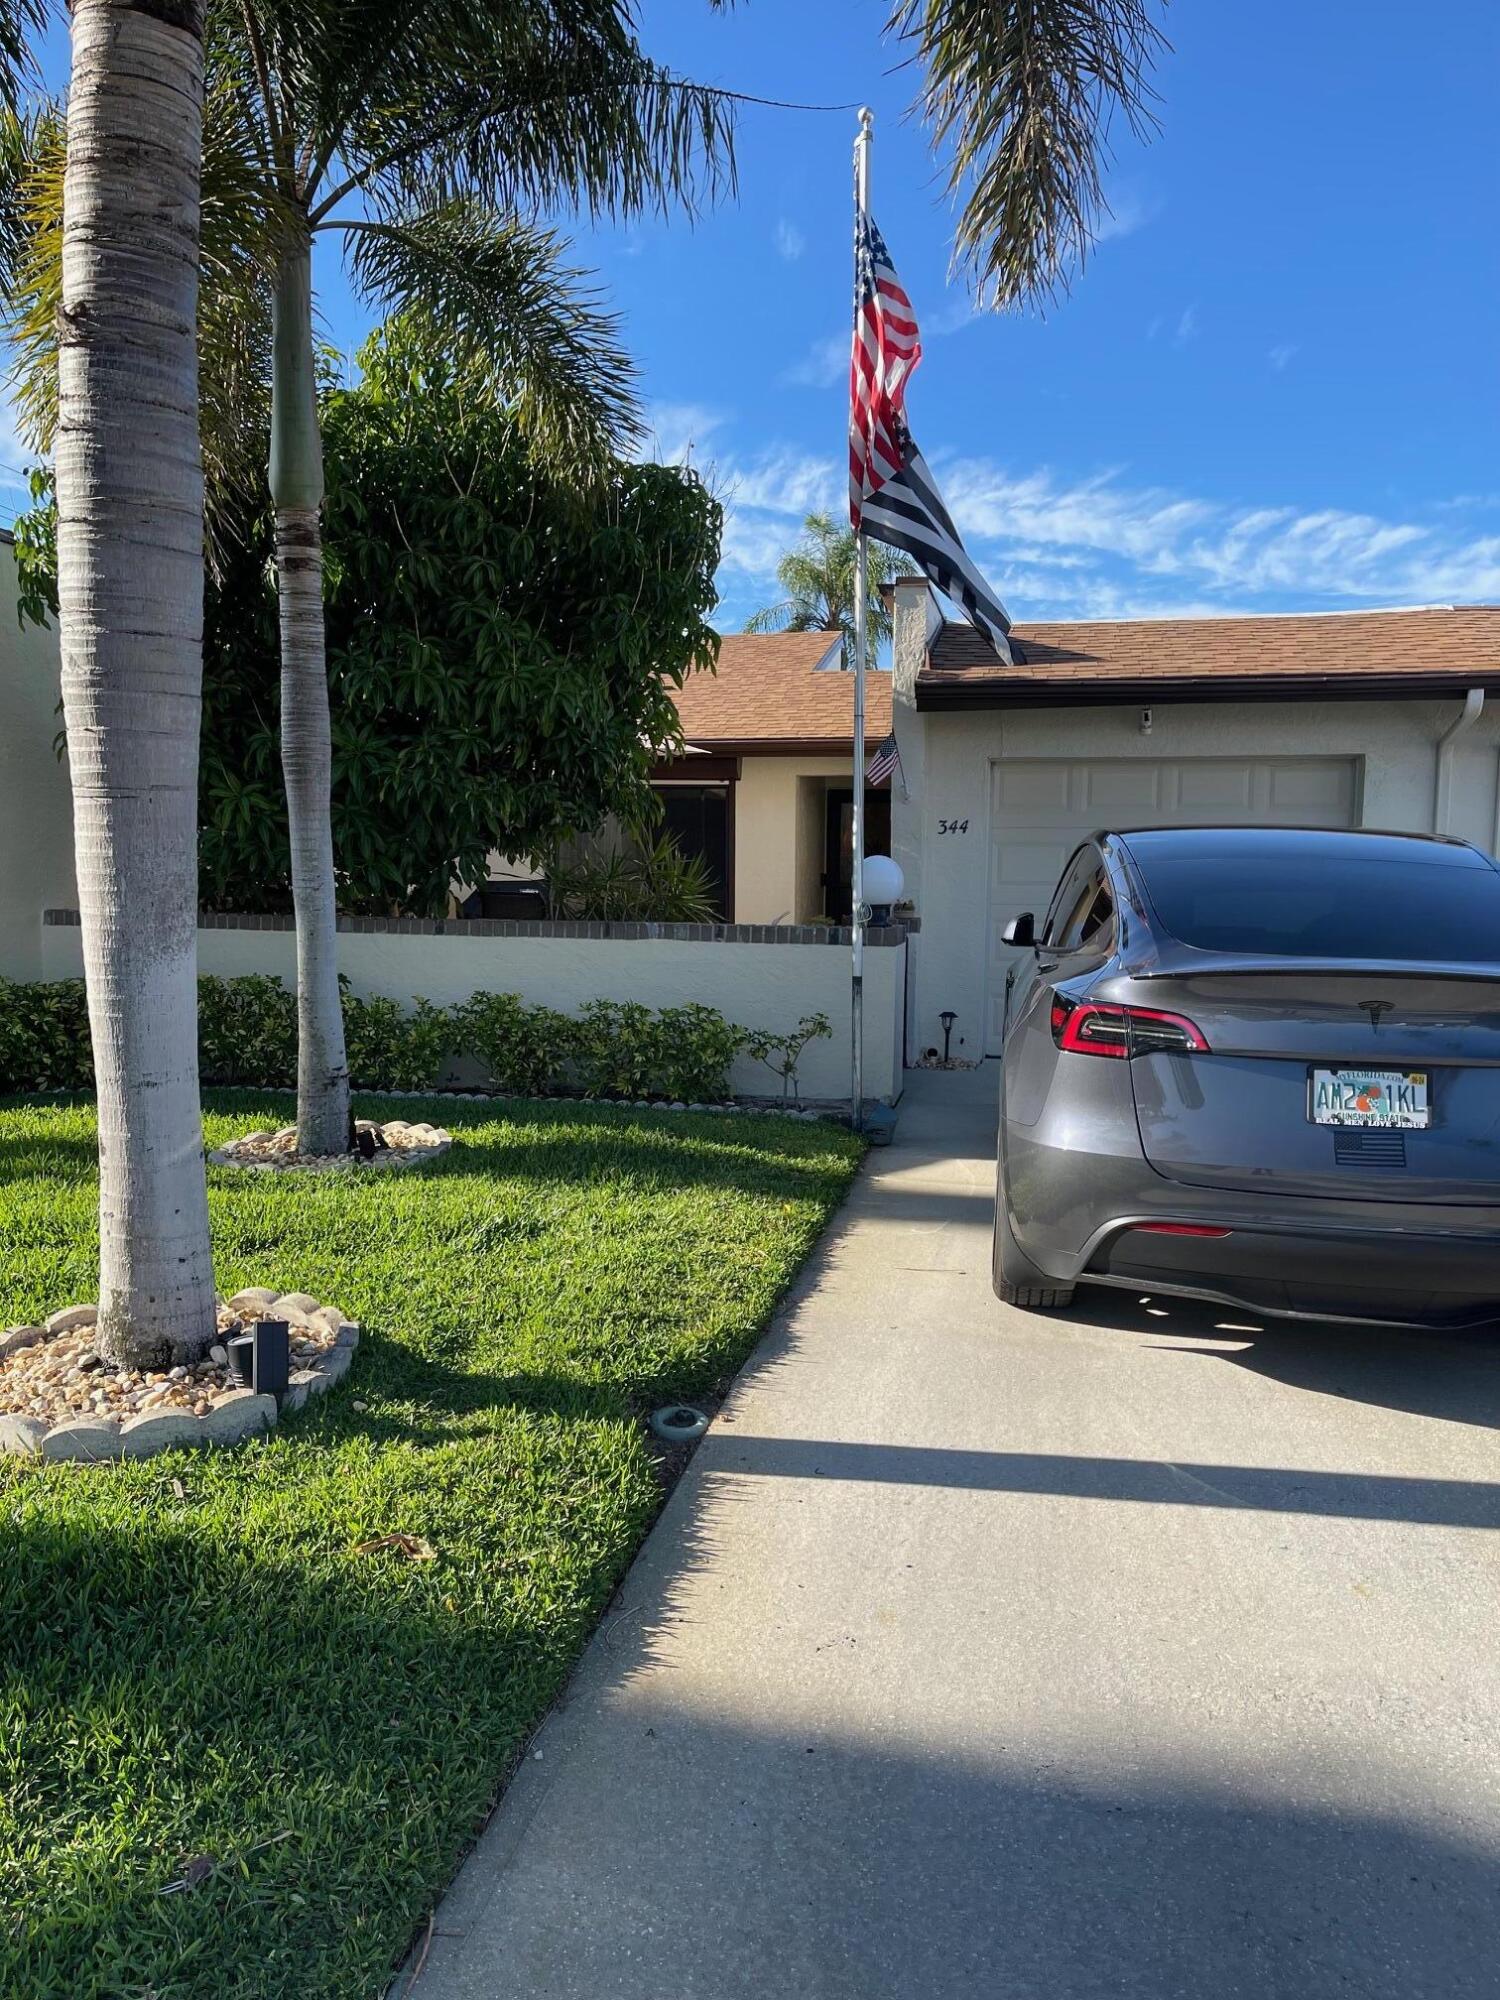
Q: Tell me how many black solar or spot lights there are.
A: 3